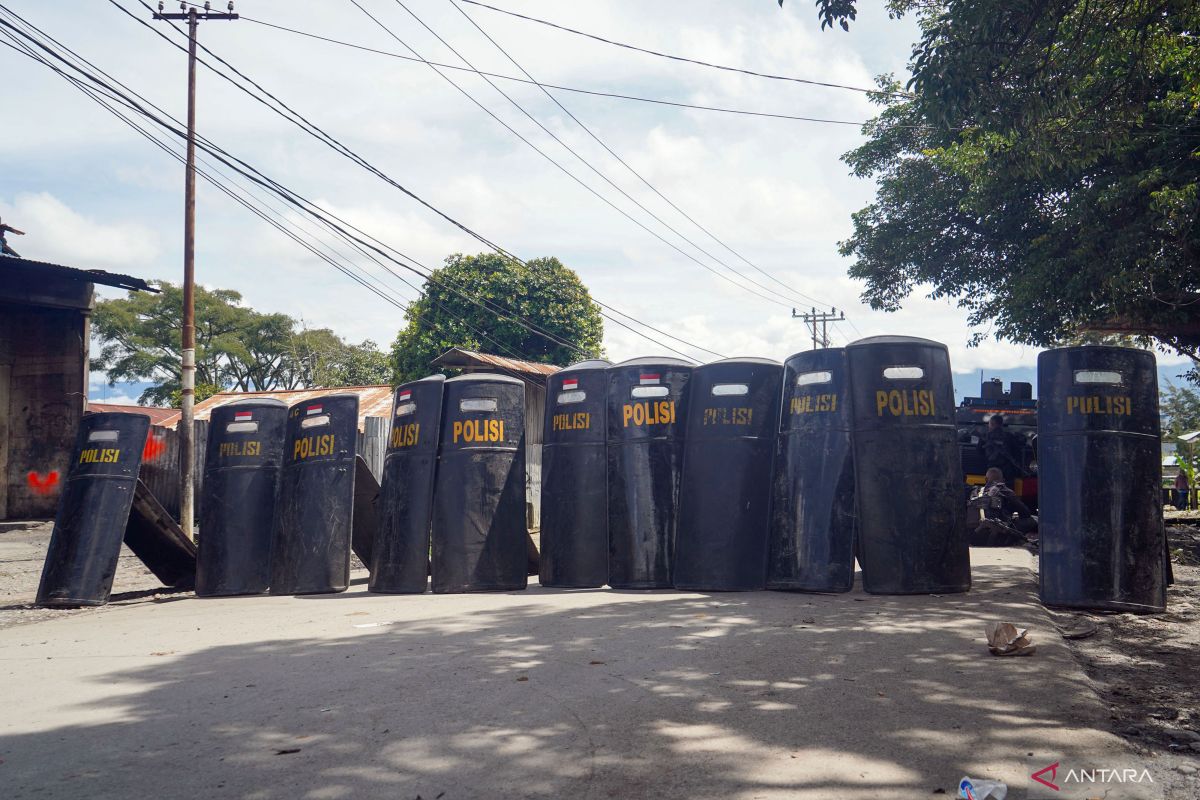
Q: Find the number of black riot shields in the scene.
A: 11